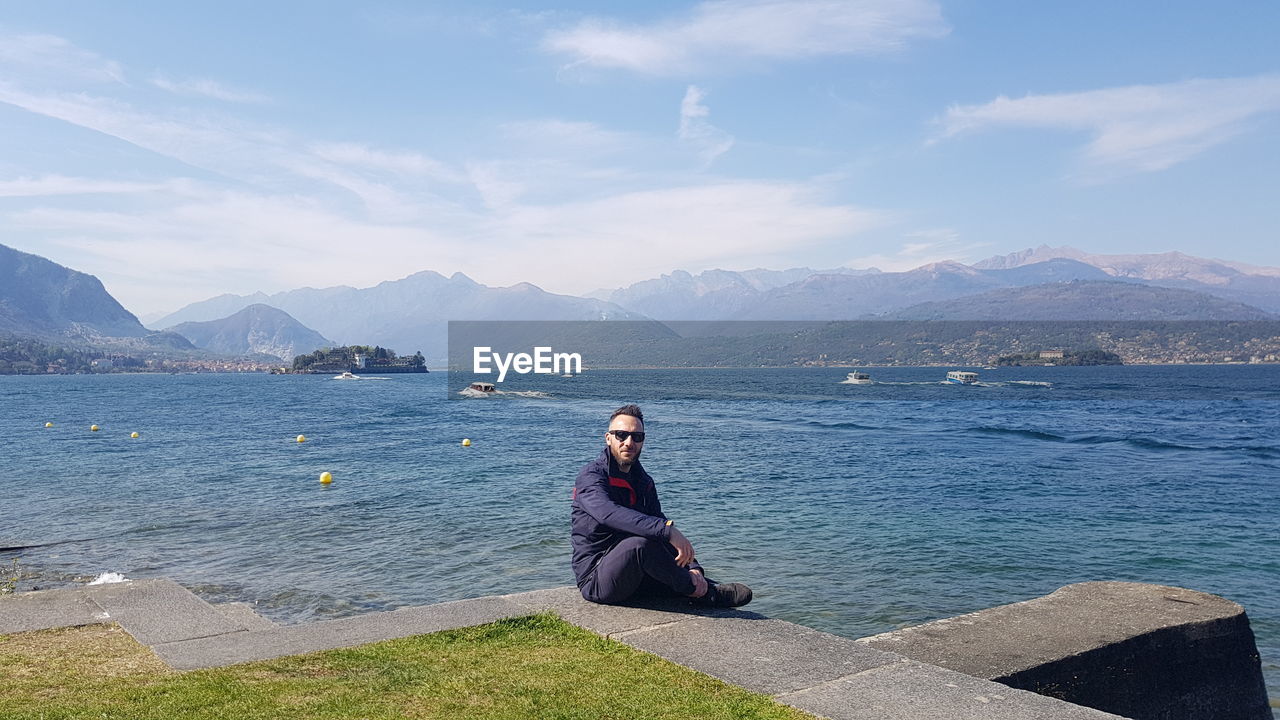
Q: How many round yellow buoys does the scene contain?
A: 6